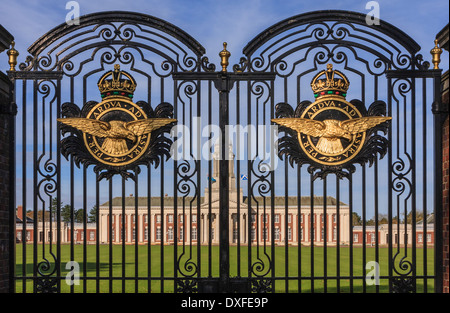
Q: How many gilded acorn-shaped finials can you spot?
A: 3